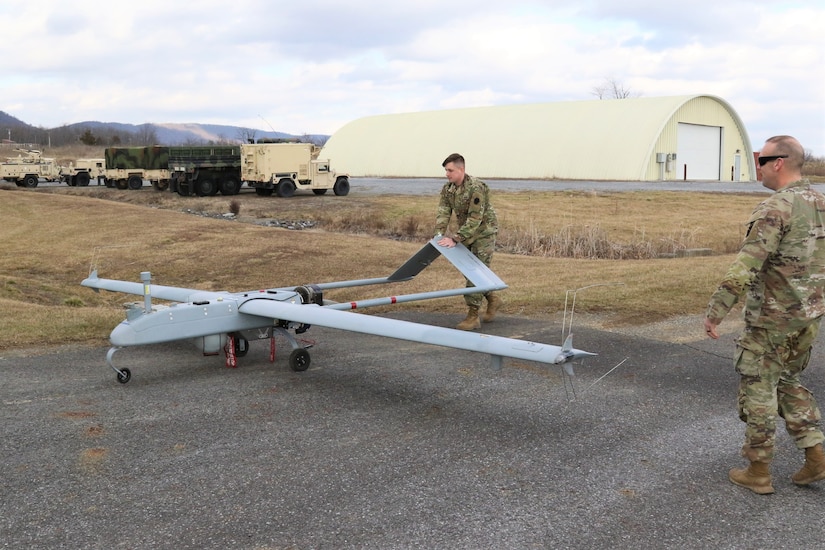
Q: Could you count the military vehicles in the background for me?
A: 5